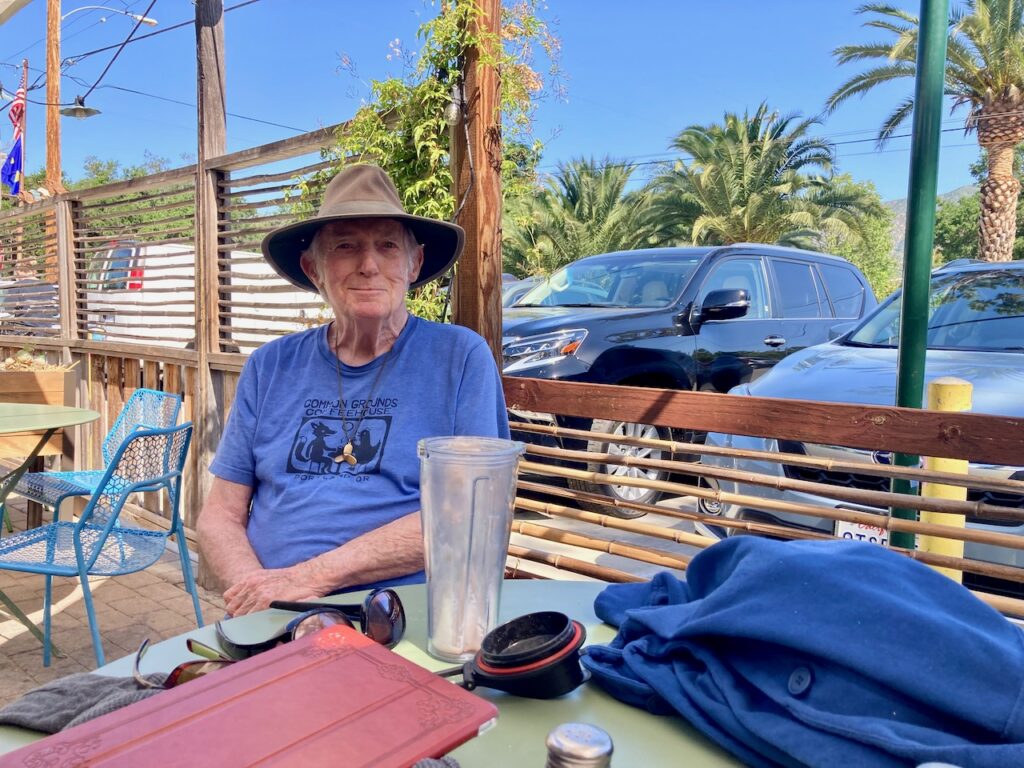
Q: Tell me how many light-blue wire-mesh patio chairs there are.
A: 2